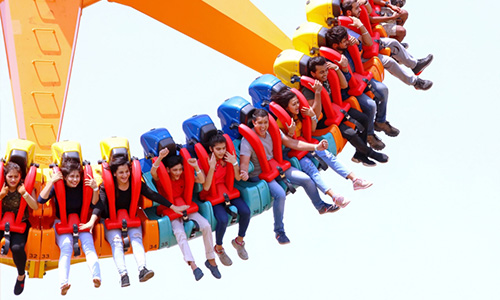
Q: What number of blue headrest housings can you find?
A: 4